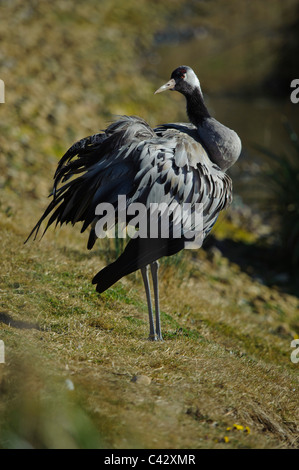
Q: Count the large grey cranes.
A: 1